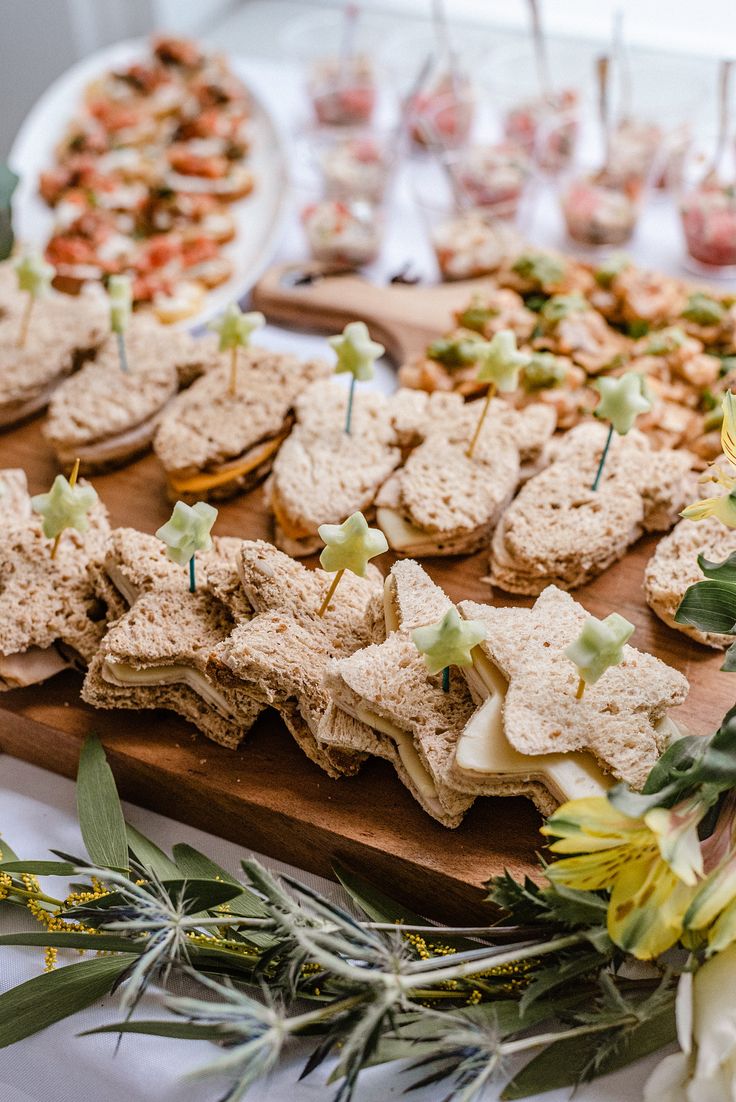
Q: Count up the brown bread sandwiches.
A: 12